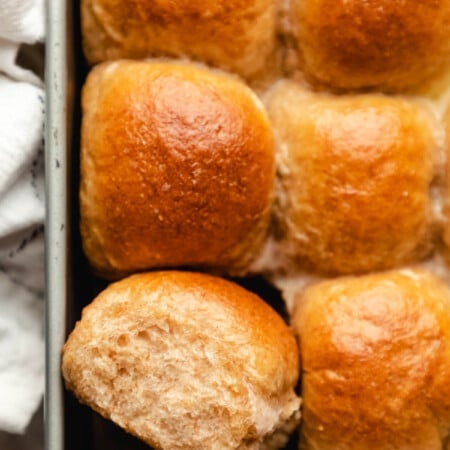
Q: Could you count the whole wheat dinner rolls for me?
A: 6